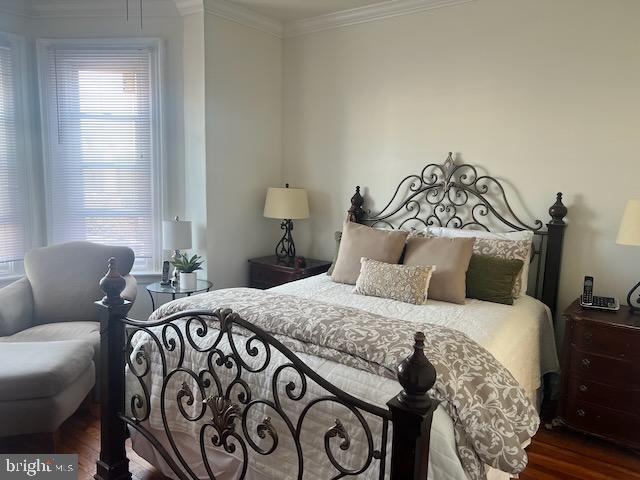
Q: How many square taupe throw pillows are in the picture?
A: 2